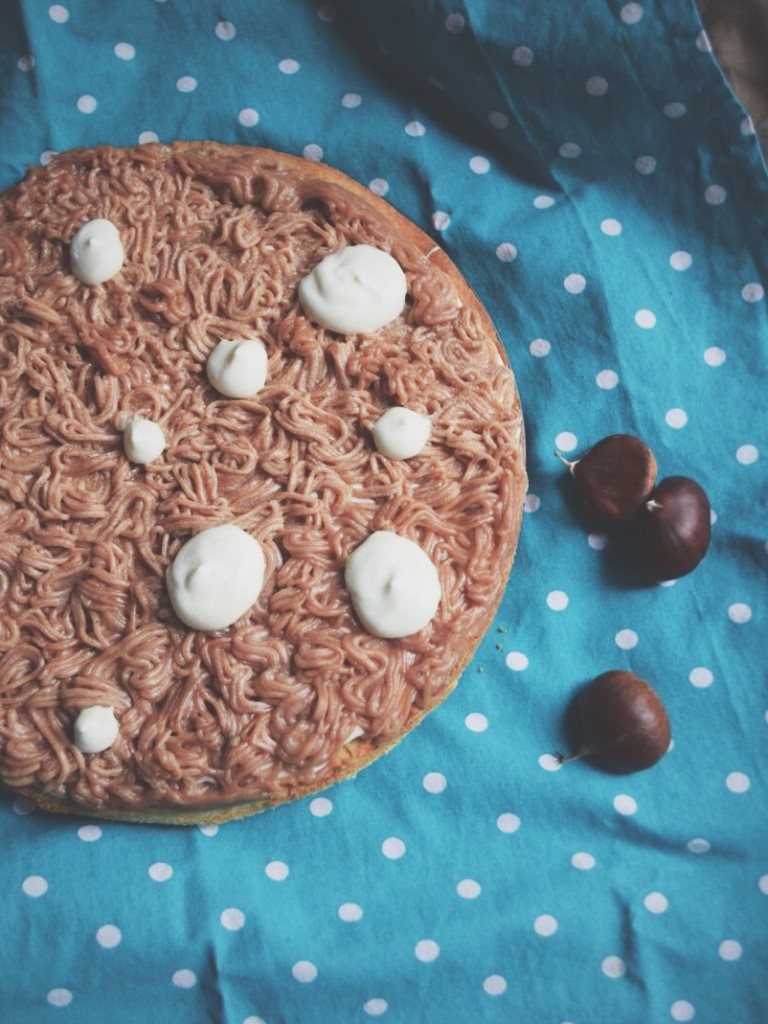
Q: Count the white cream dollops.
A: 8